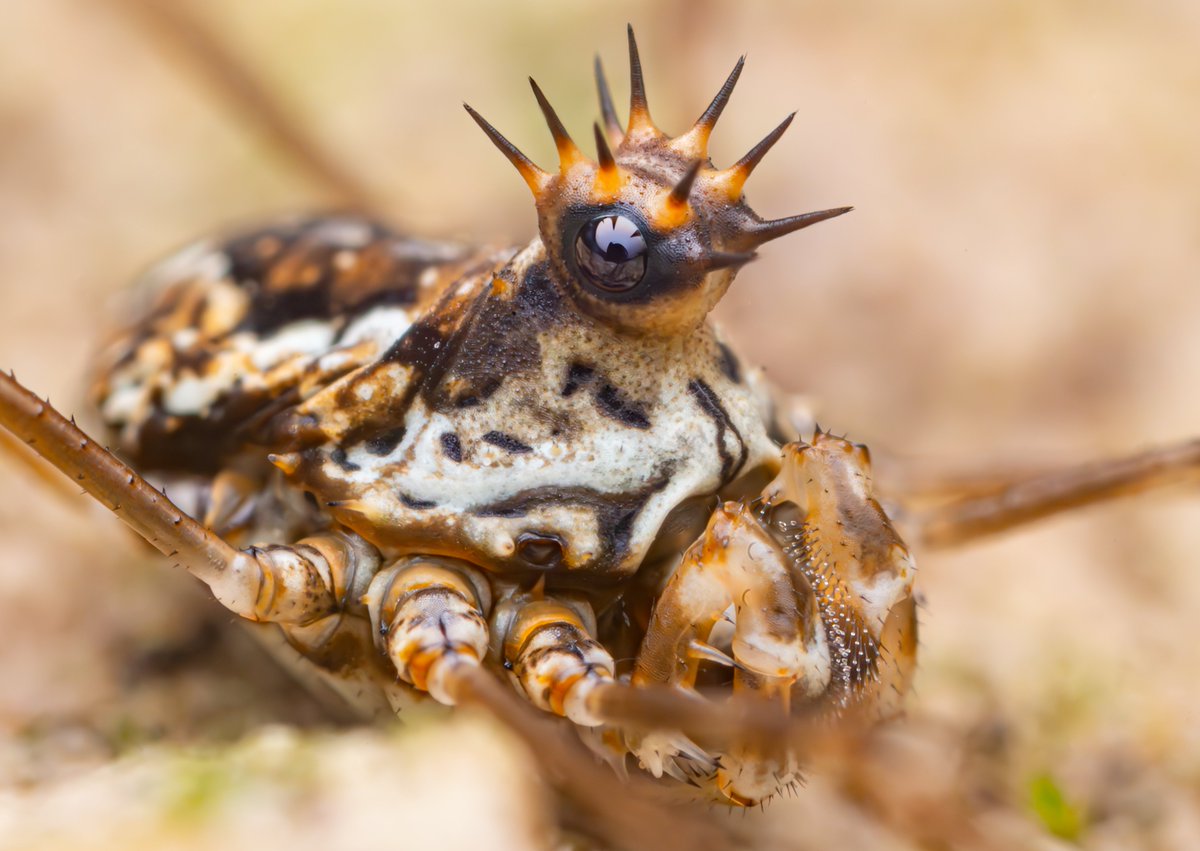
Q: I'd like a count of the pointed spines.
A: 10